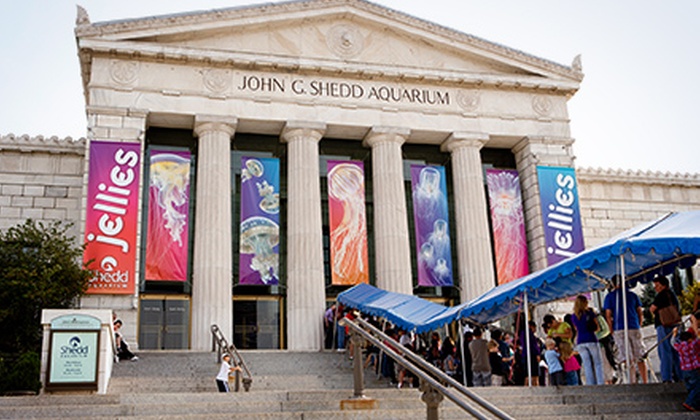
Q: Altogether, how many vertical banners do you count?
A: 7